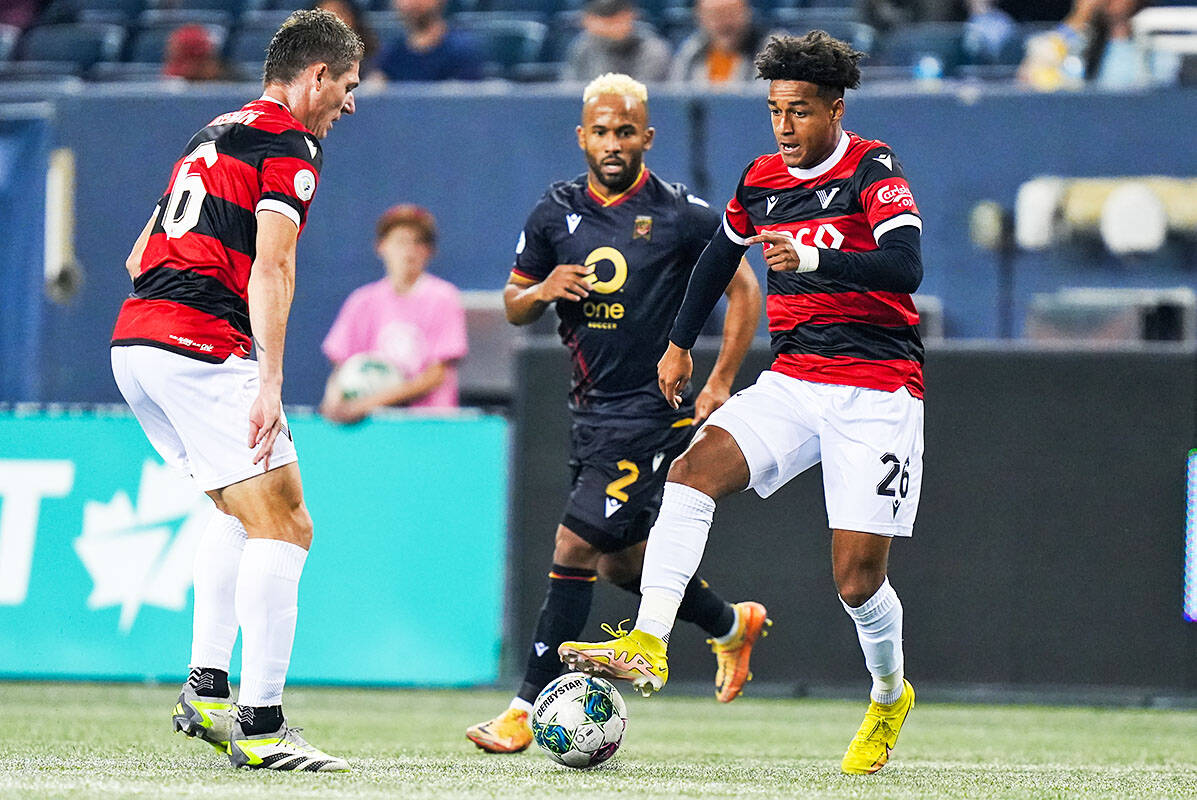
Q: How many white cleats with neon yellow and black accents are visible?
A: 2